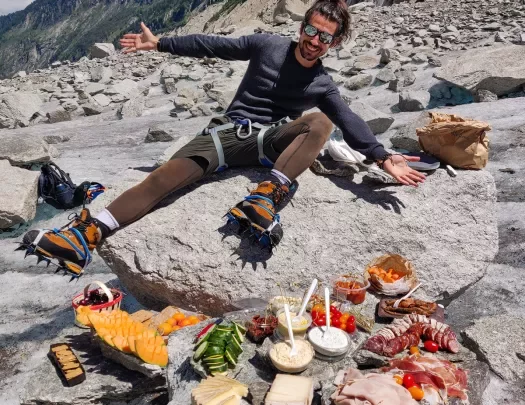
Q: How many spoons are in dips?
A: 3